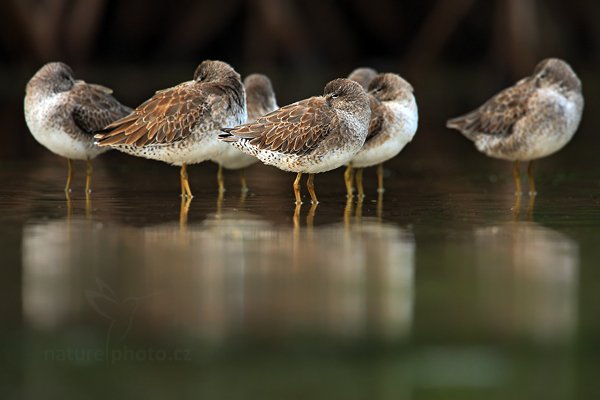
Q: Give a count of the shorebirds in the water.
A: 7